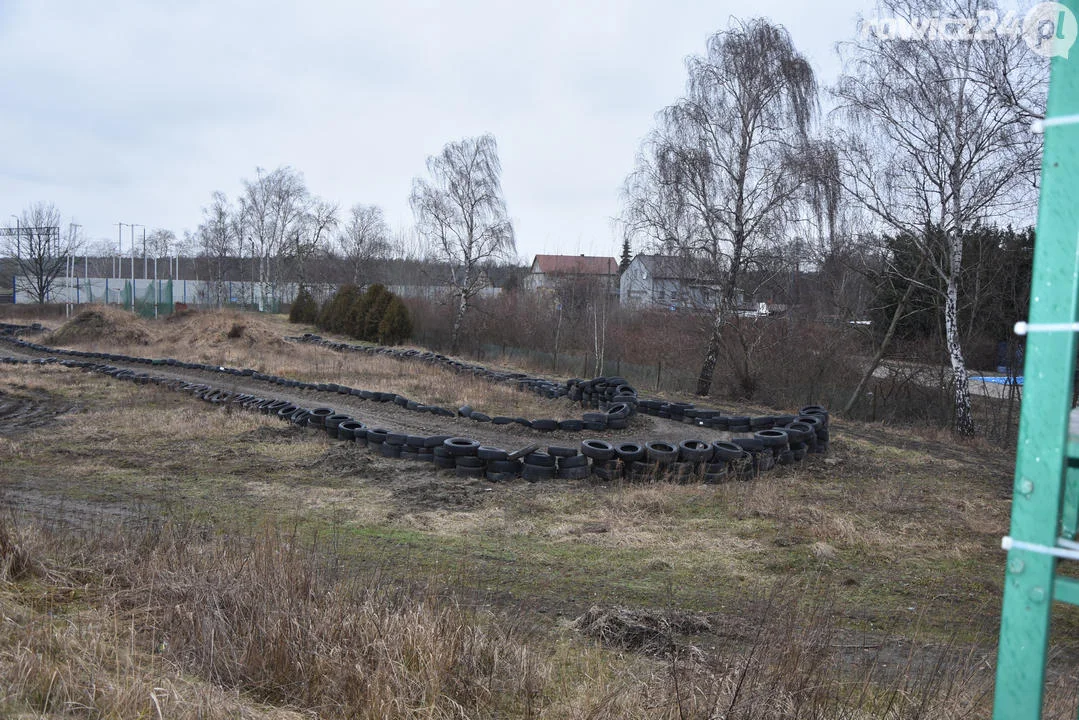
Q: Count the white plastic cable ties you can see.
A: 3